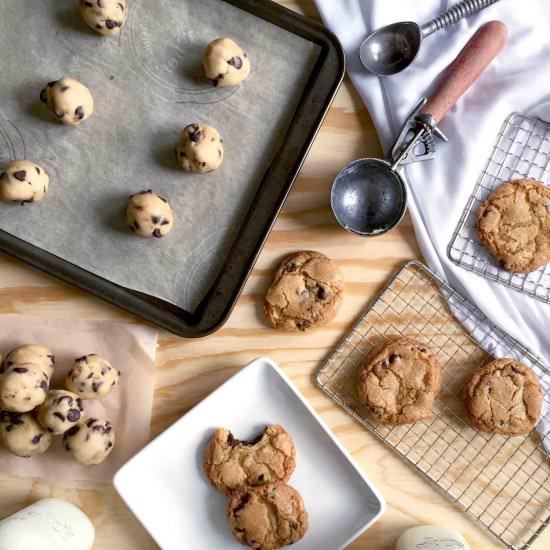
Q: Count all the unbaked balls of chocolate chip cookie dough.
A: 12